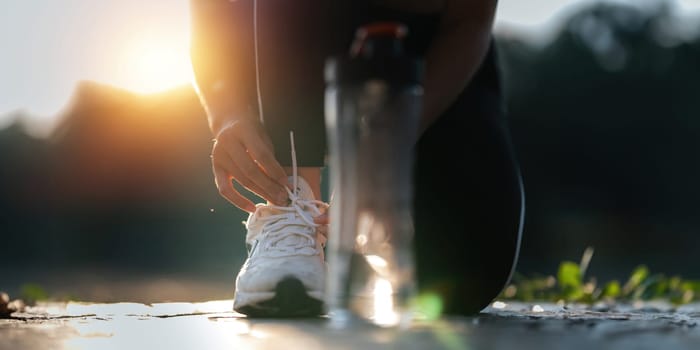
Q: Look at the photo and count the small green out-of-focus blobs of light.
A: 1